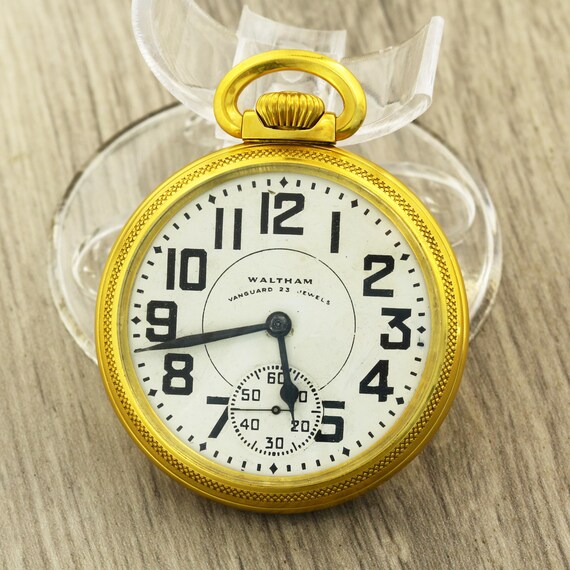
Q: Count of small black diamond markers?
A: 12